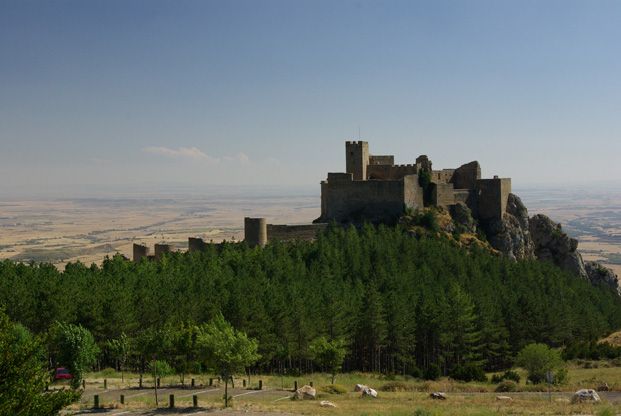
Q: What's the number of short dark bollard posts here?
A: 14